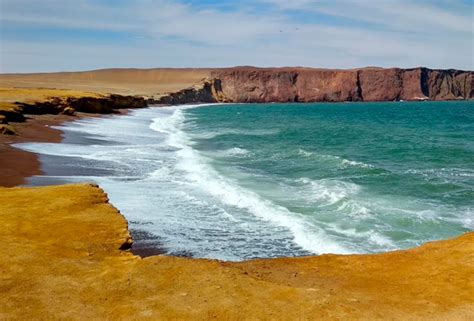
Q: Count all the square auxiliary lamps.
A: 0